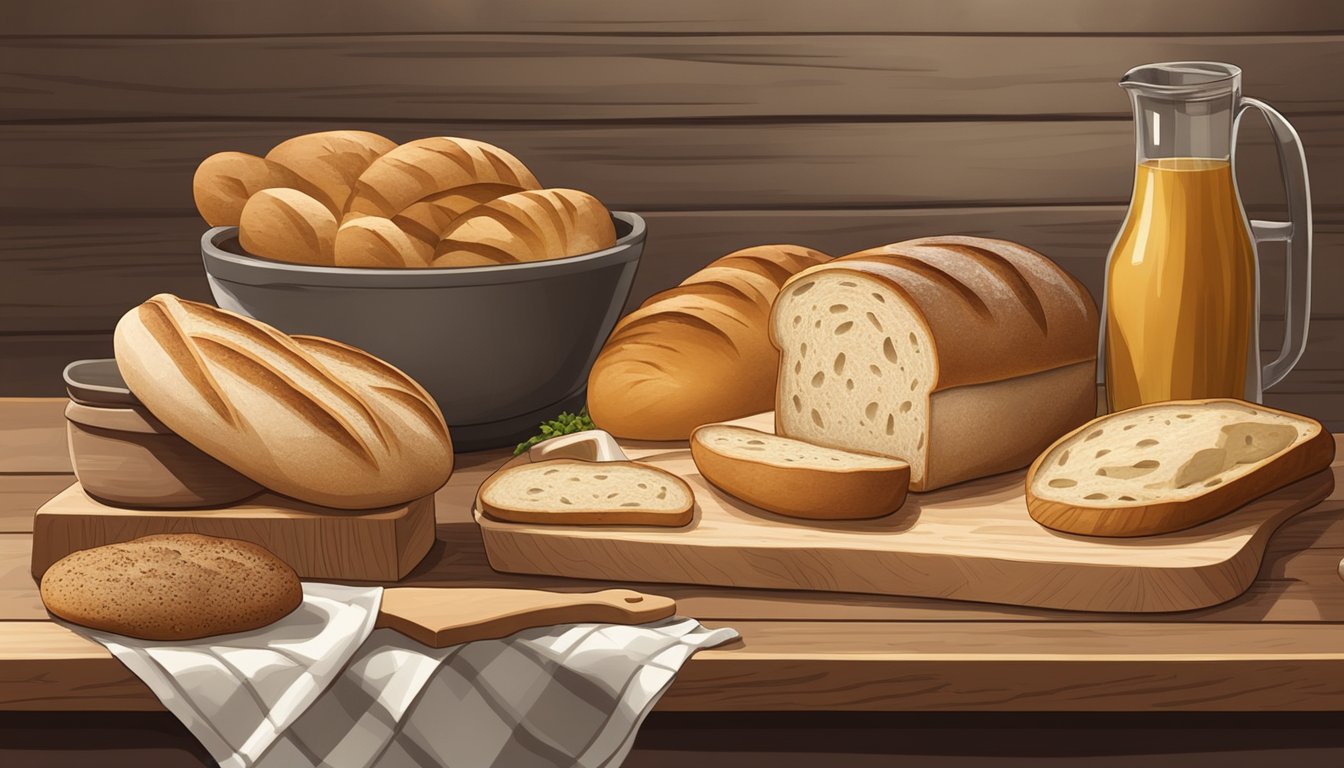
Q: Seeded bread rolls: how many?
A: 1